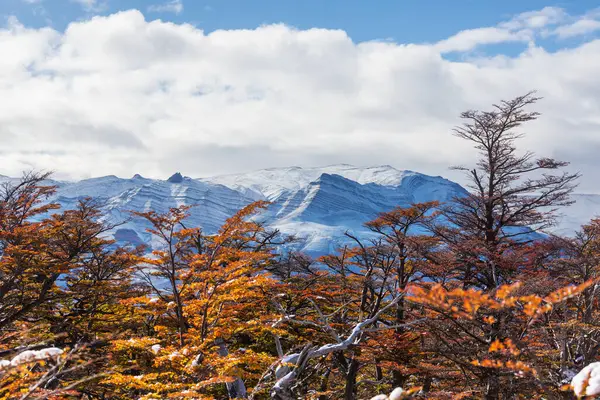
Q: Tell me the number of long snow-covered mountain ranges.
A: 1